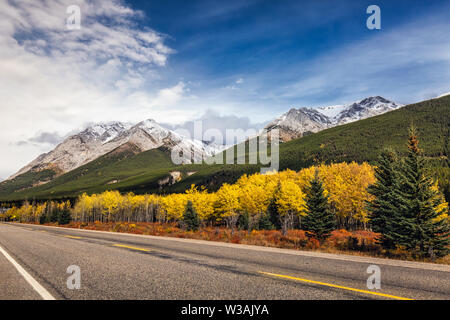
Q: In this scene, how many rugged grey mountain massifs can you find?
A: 2